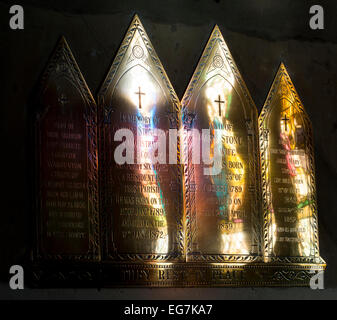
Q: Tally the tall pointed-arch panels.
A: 4